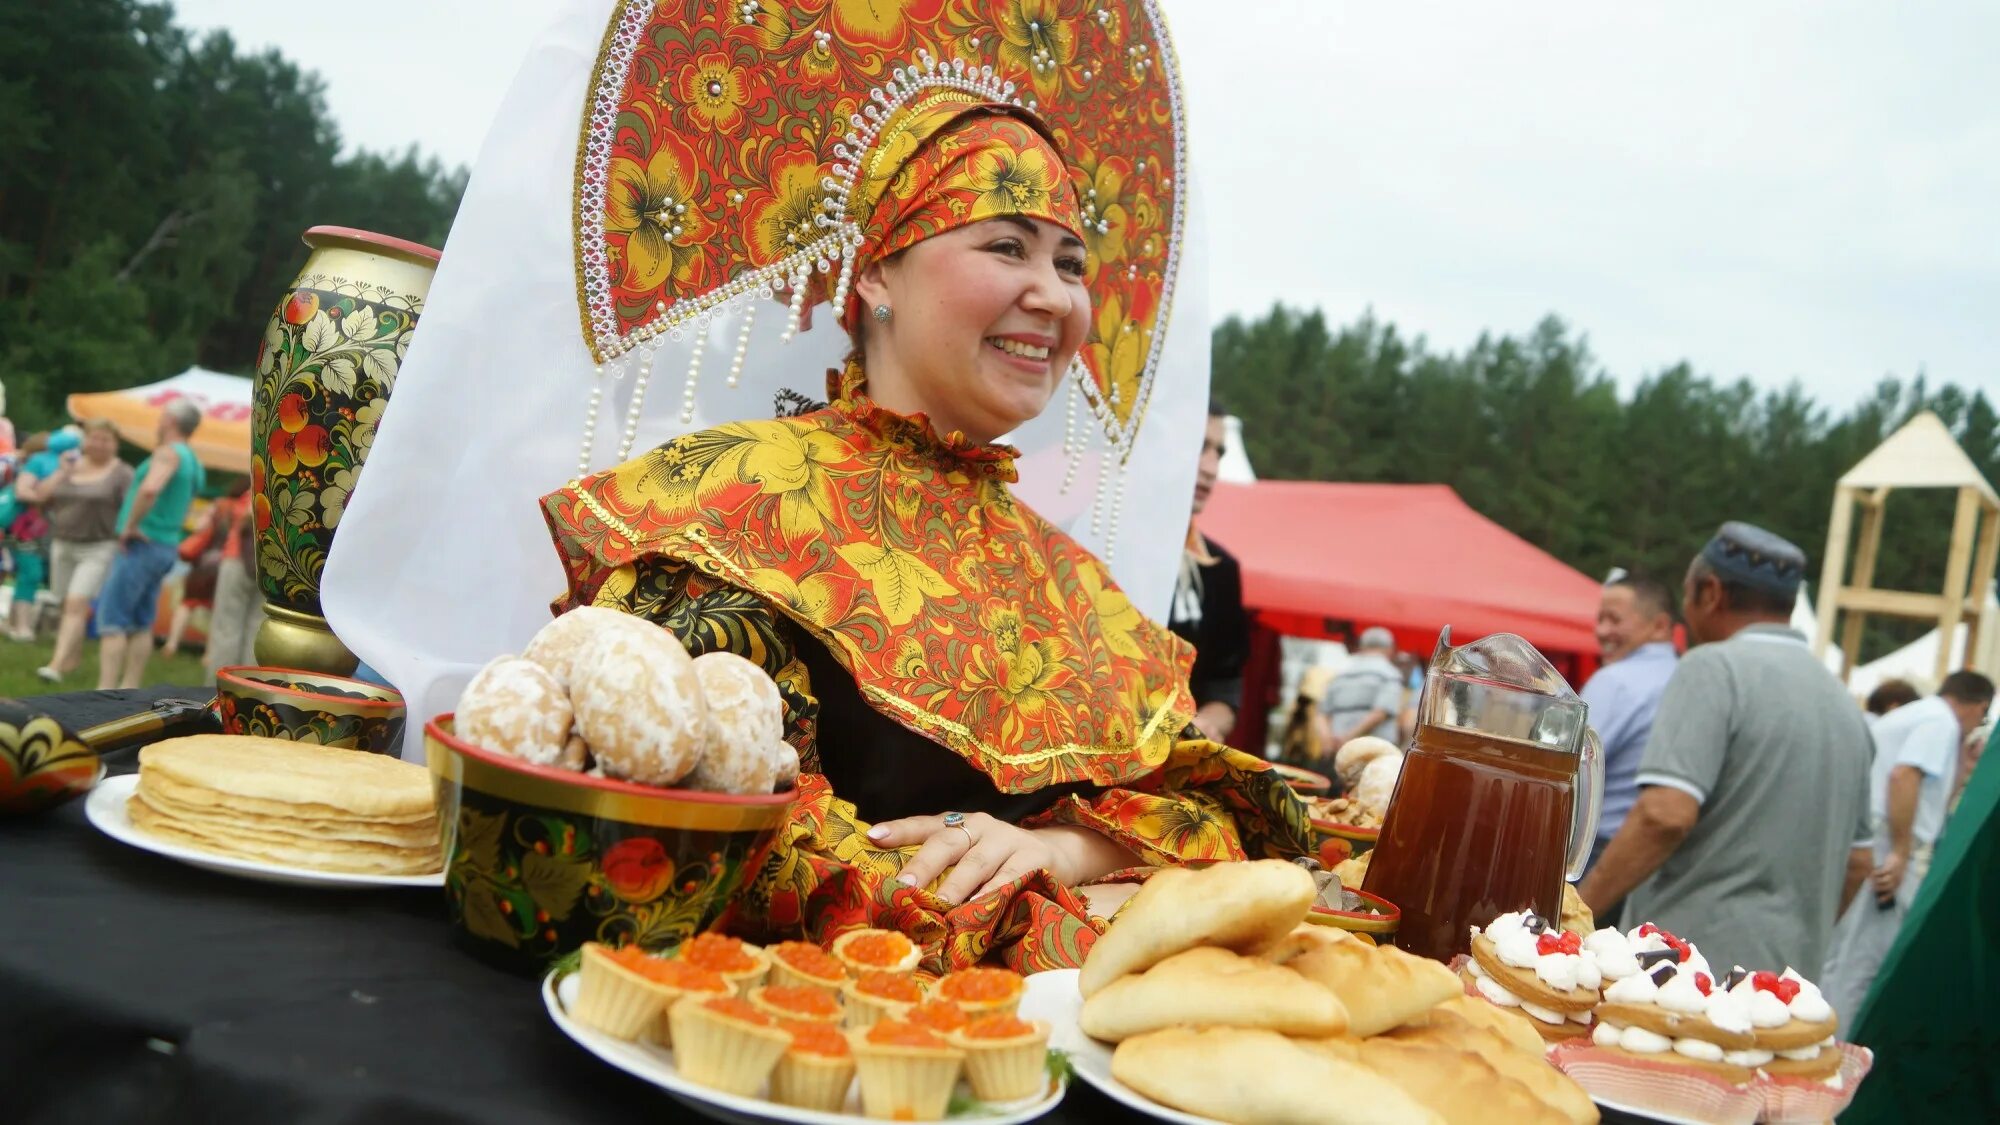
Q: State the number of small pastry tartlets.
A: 13